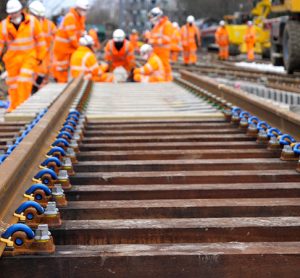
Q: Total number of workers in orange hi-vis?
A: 13